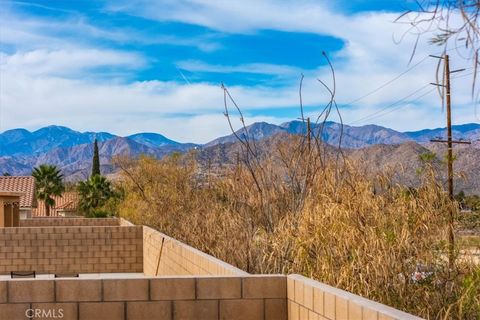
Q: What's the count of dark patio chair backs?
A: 2